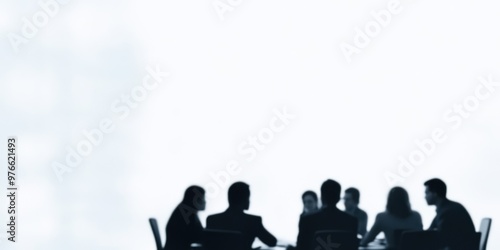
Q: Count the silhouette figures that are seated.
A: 7